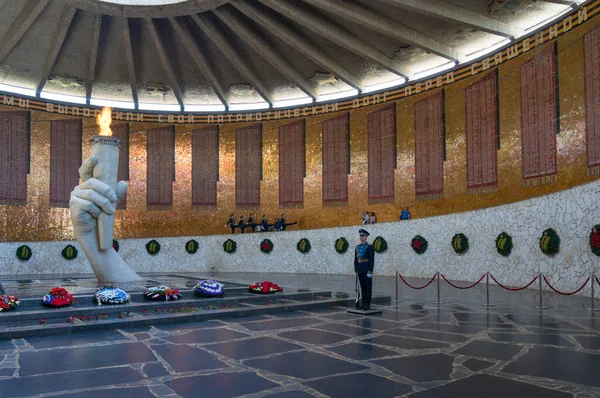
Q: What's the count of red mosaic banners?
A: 13